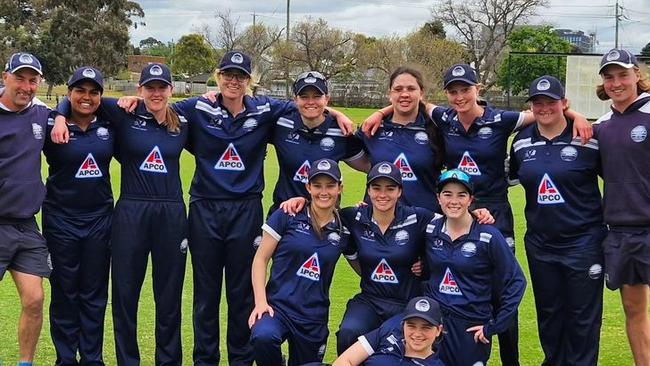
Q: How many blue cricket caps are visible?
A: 12